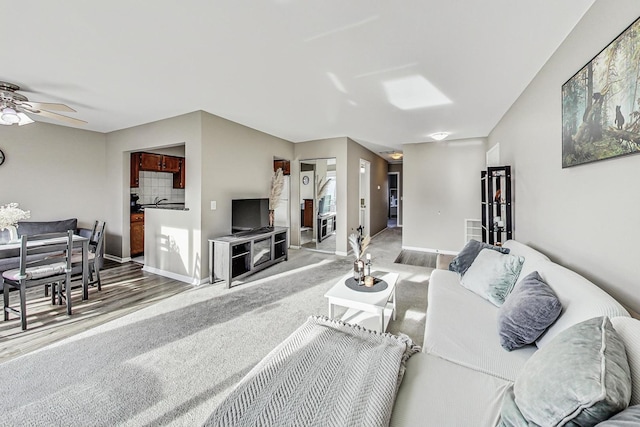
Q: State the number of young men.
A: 0